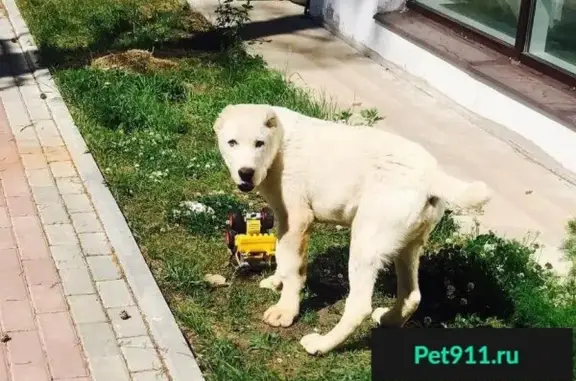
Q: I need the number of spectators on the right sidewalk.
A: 0